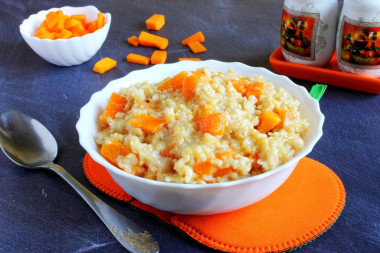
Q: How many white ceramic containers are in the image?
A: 4